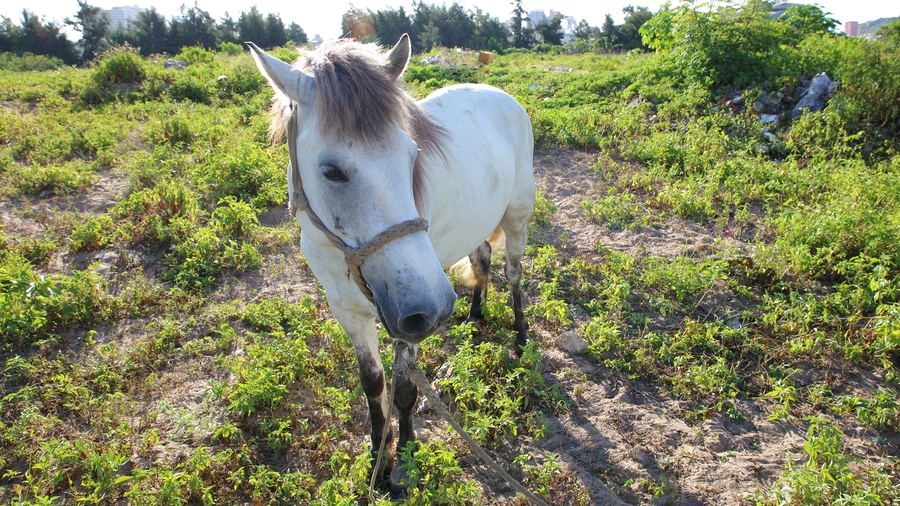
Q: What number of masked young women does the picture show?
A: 0